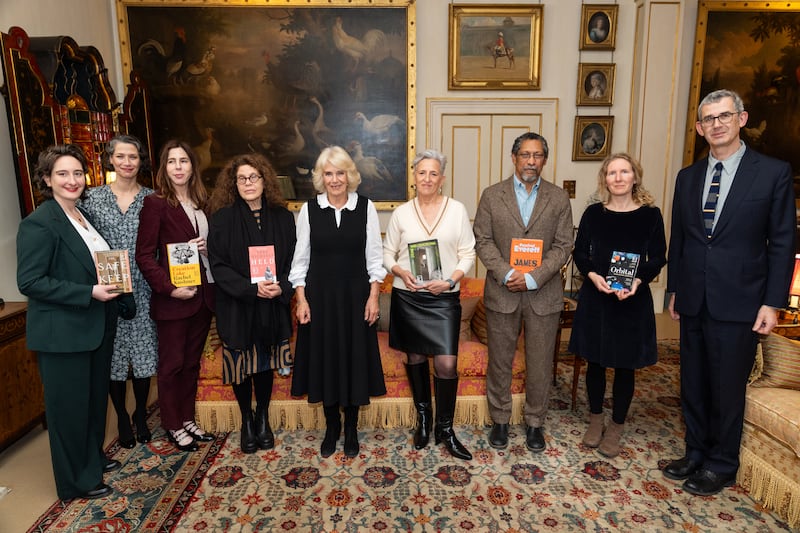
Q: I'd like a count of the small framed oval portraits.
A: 3